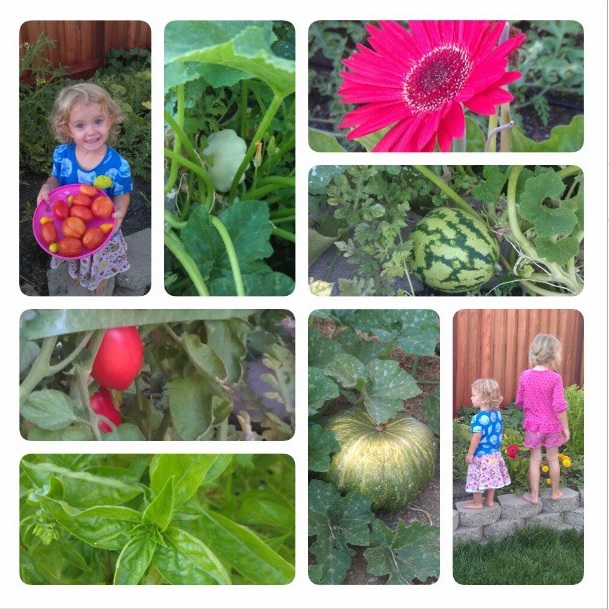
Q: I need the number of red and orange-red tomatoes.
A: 11